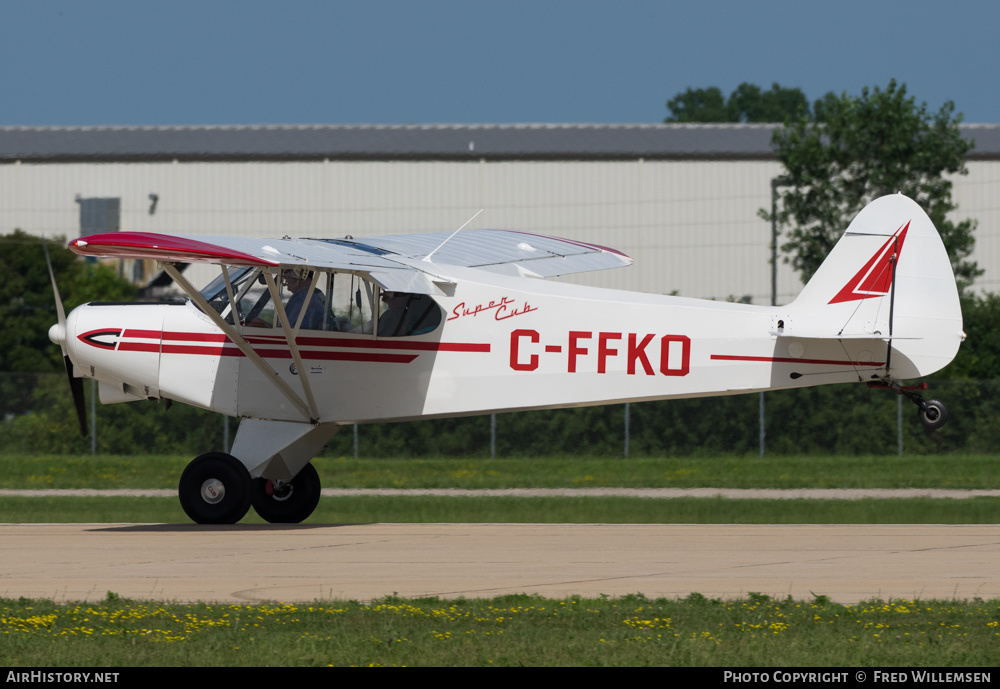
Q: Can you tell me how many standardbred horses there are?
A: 0